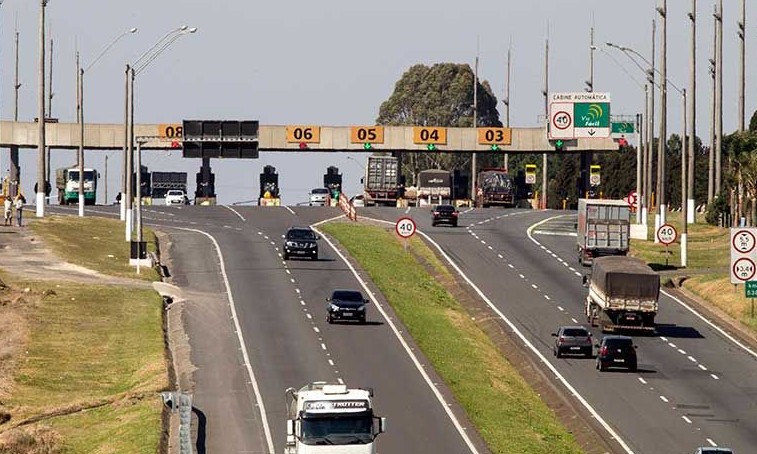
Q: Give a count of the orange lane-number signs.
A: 5